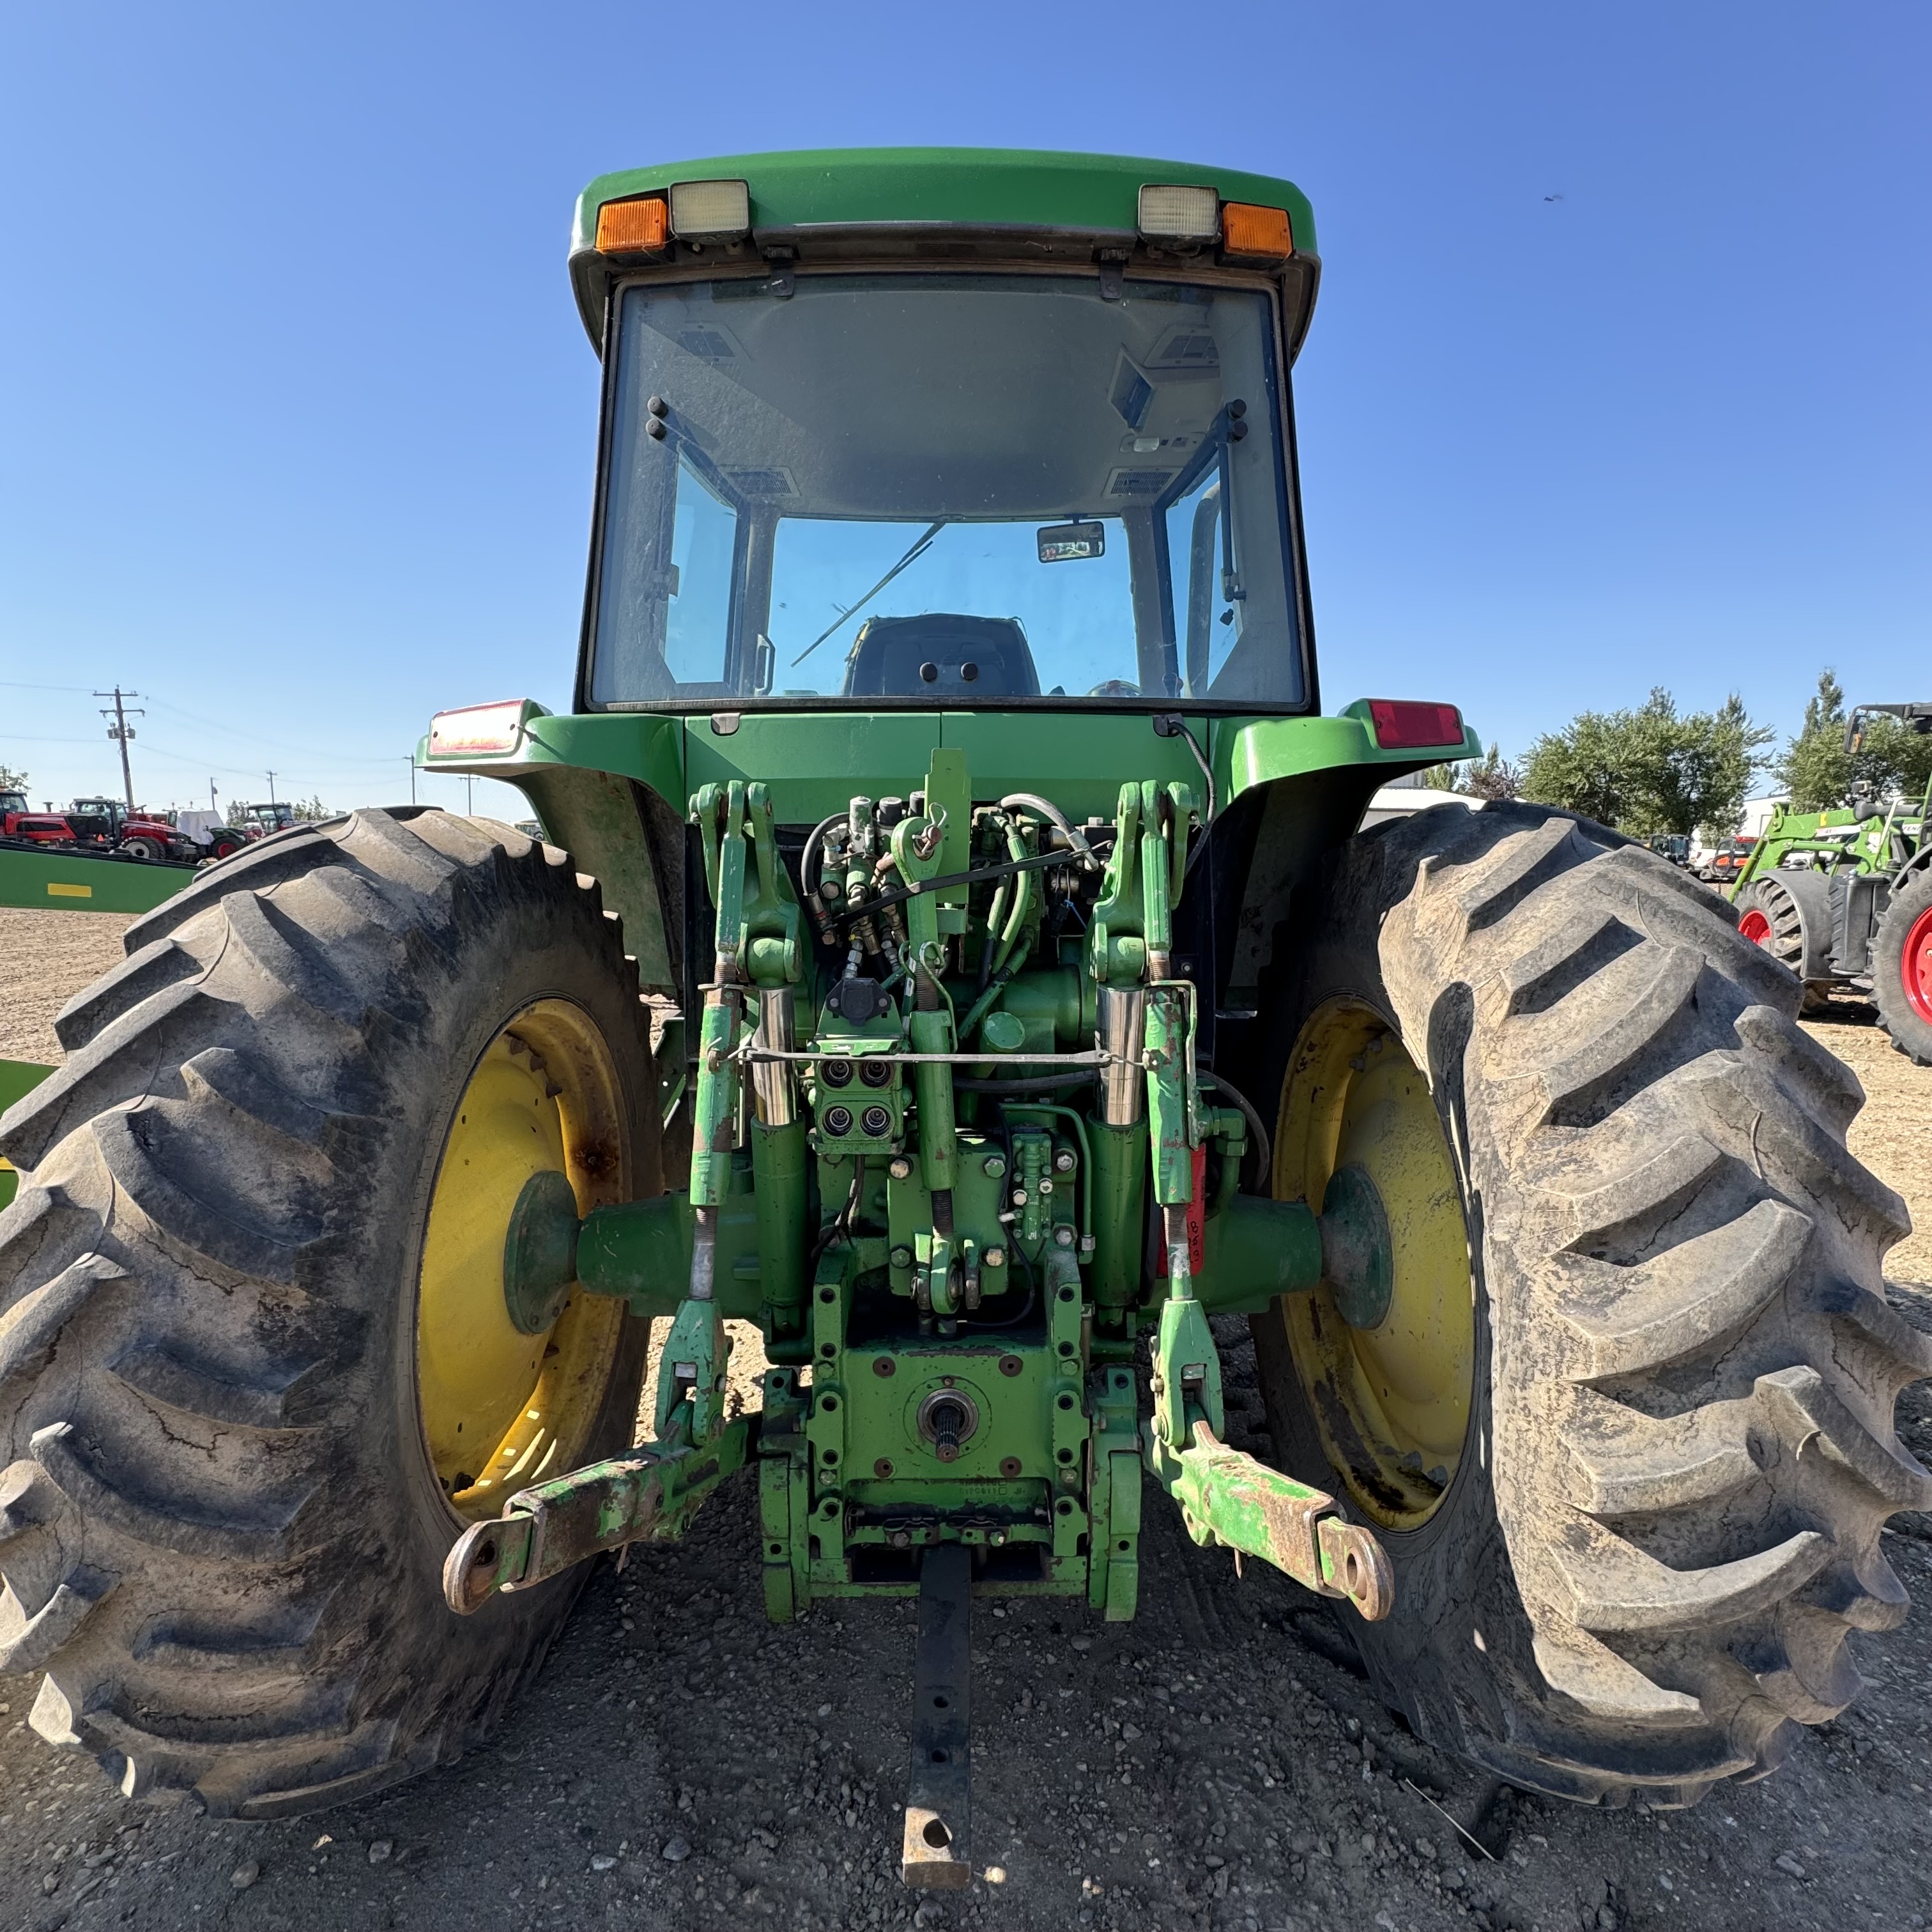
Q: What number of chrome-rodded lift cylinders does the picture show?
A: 2